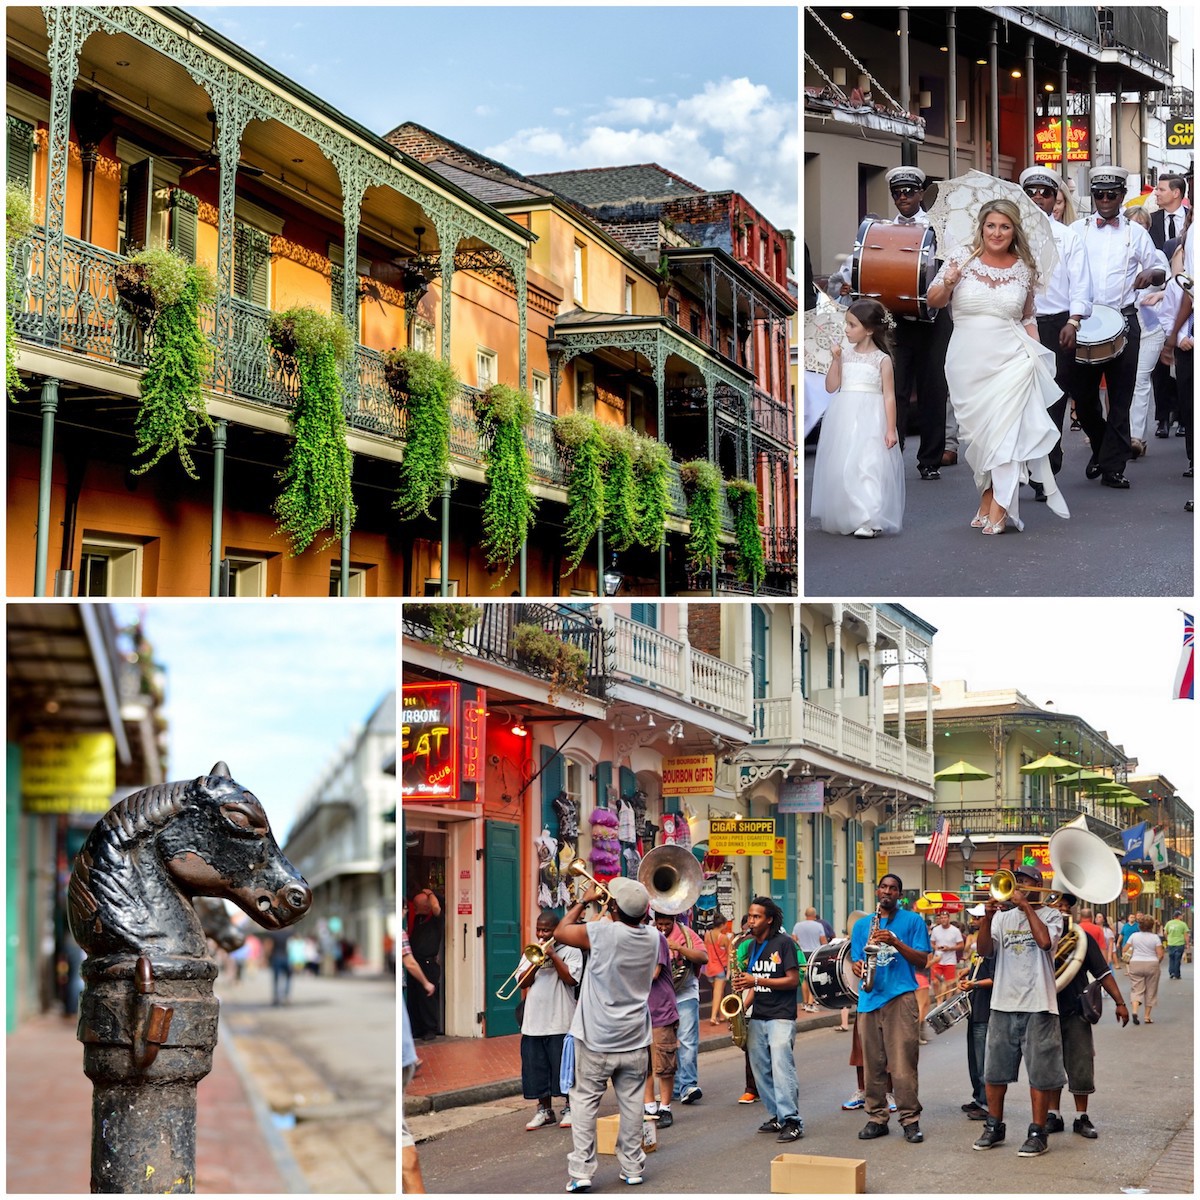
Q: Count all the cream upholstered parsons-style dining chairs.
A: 0